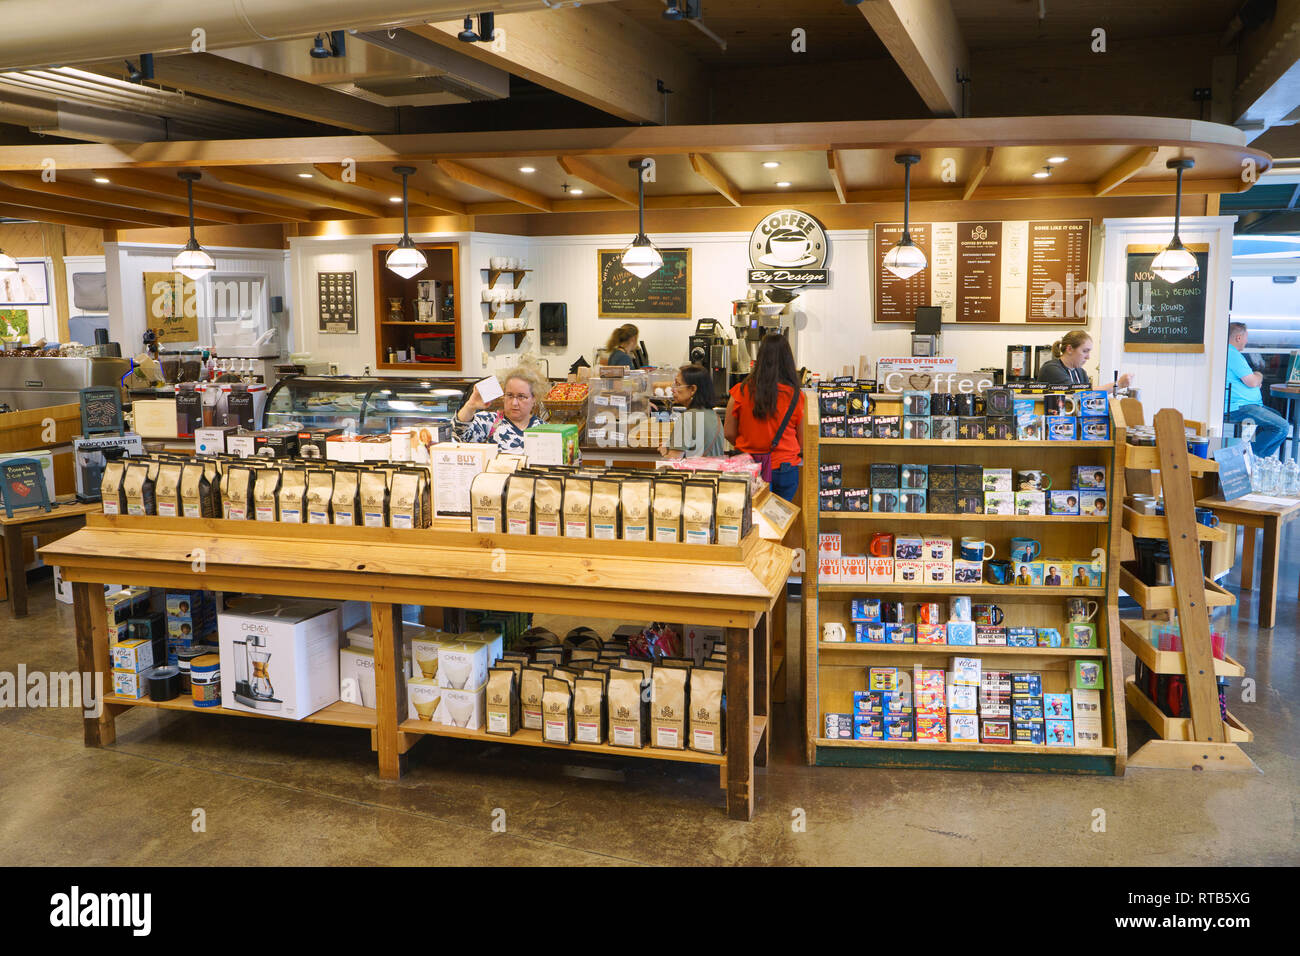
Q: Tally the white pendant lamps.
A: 6